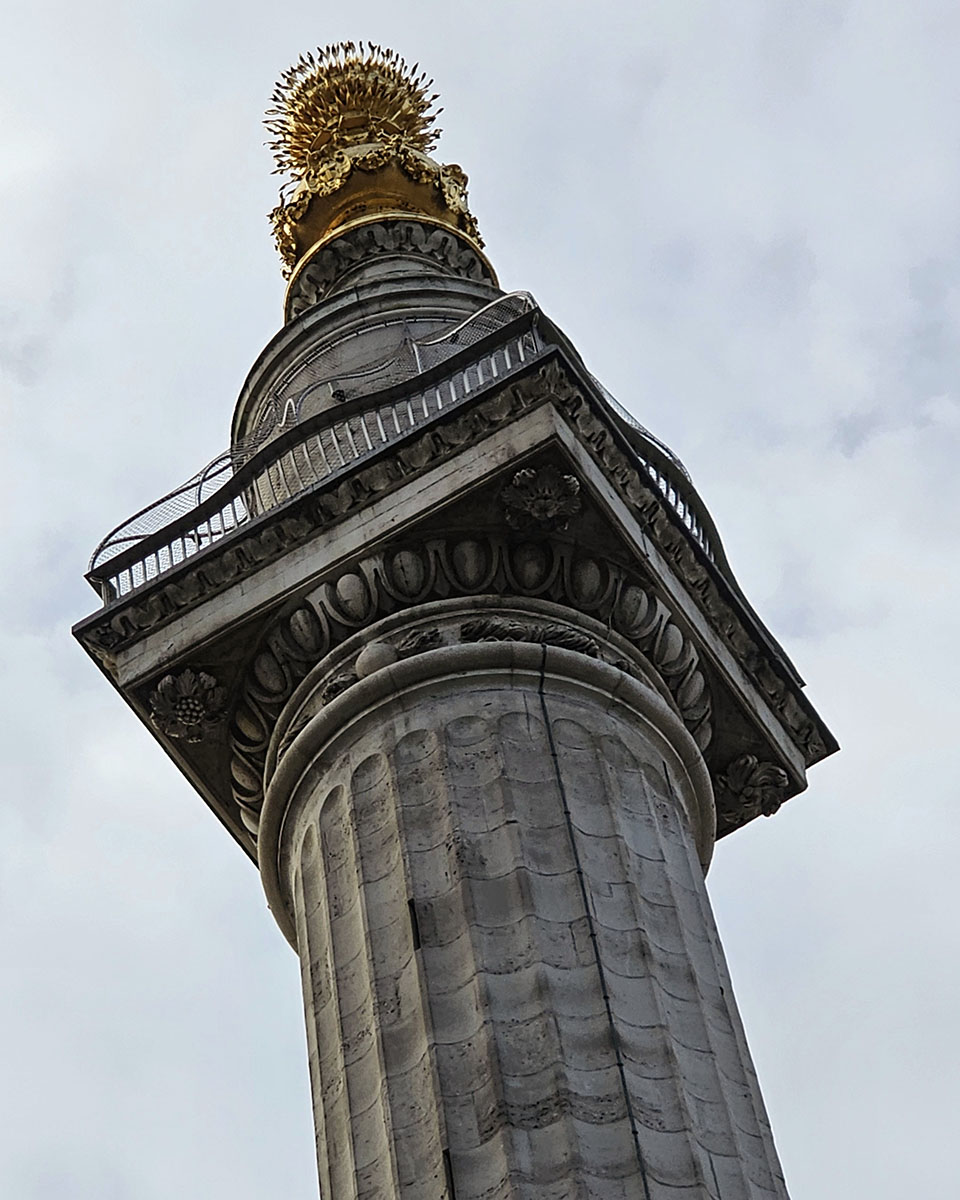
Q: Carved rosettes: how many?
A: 3